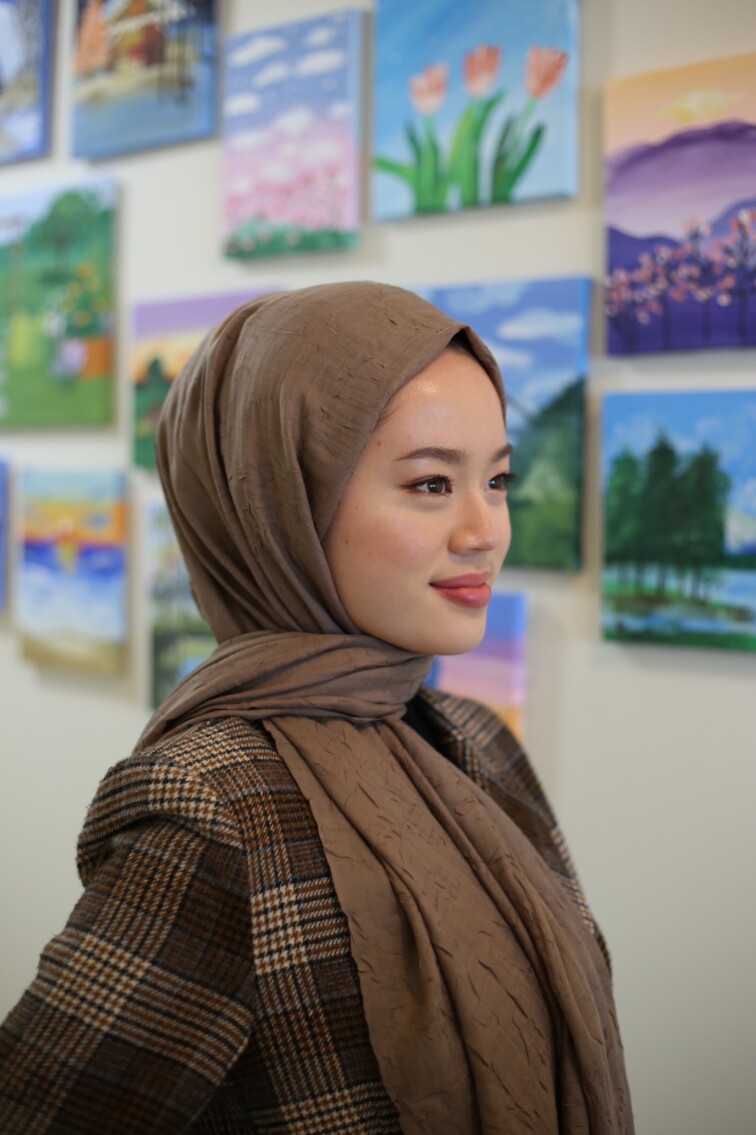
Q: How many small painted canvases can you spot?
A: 13